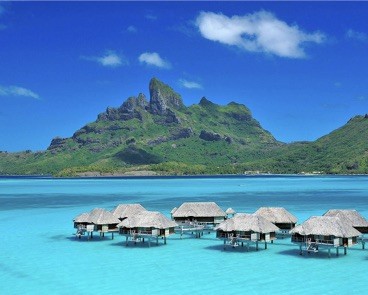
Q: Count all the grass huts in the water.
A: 8